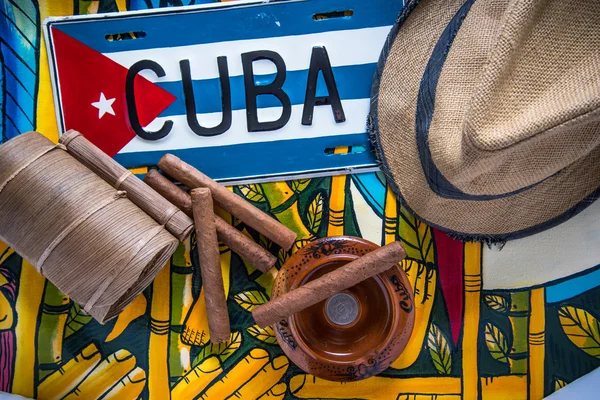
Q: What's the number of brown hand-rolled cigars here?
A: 4